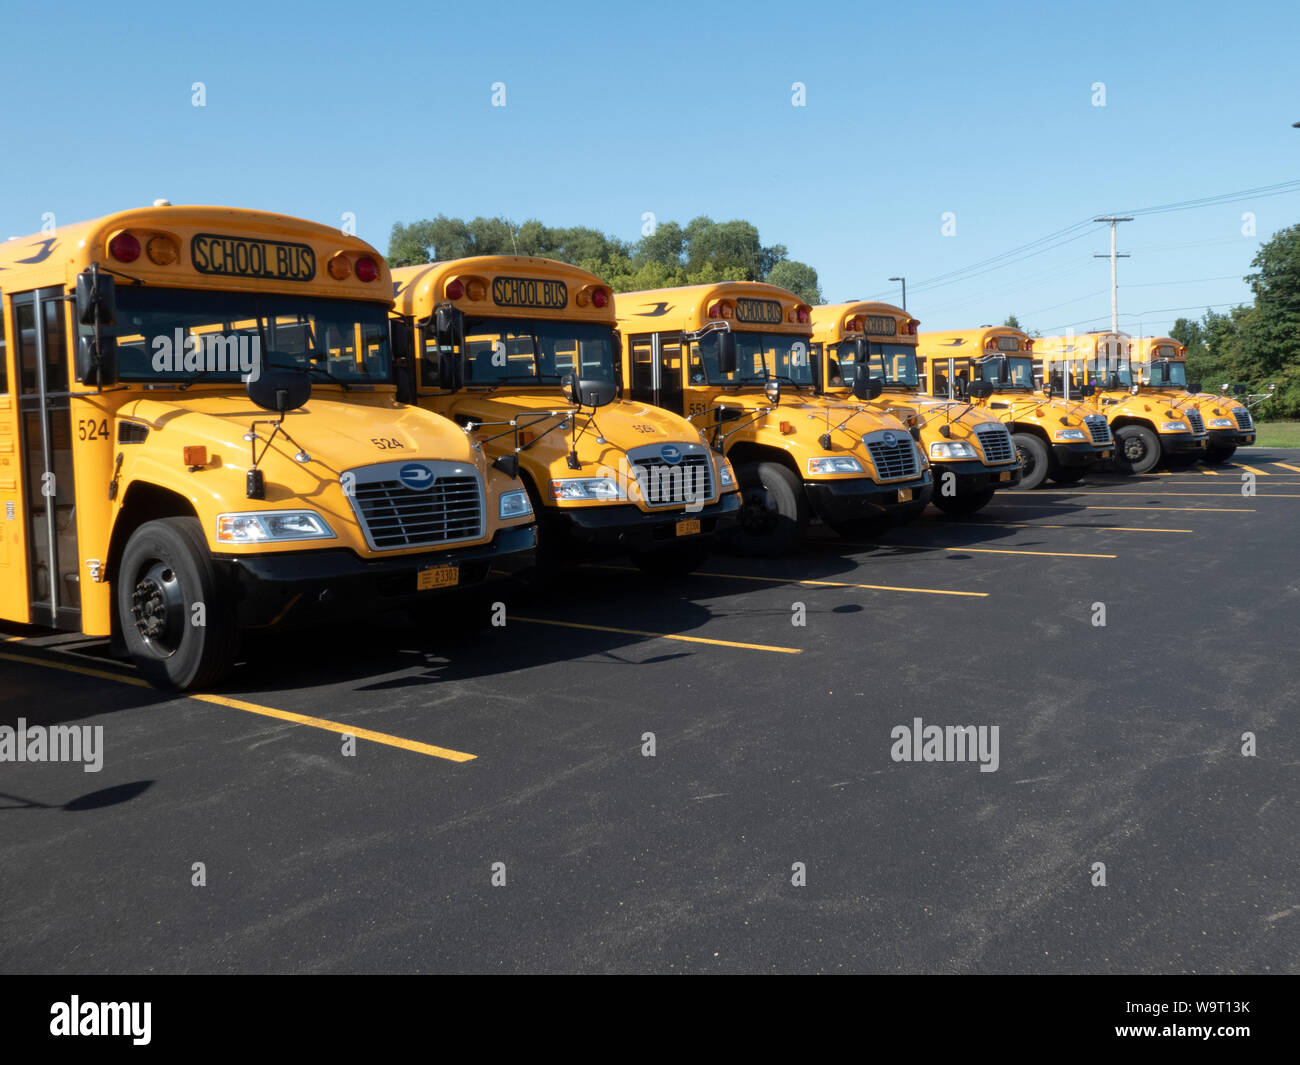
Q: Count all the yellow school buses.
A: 7